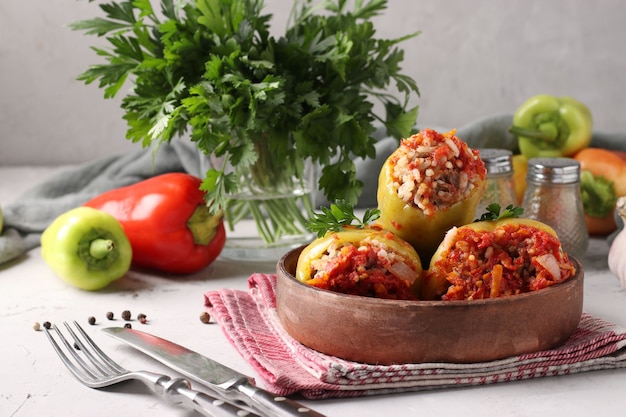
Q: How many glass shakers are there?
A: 2